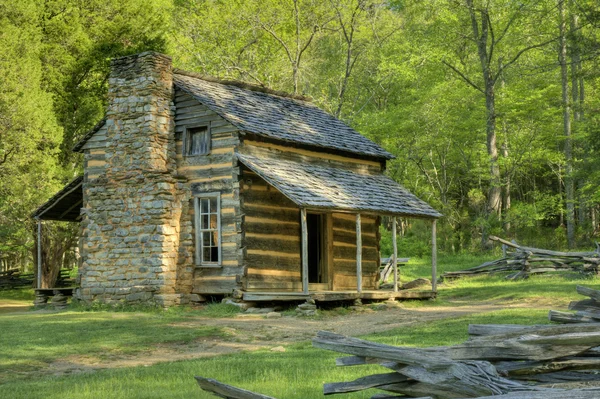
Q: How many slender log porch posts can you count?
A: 5